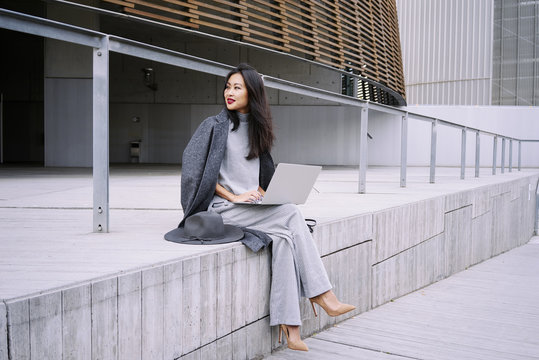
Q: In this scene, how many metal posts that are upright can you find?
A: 10